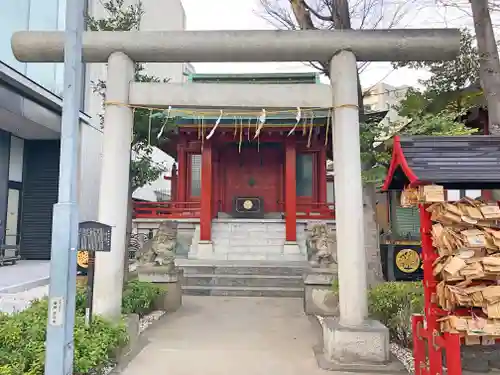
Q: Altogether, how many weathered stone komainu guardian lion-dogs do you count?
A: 2